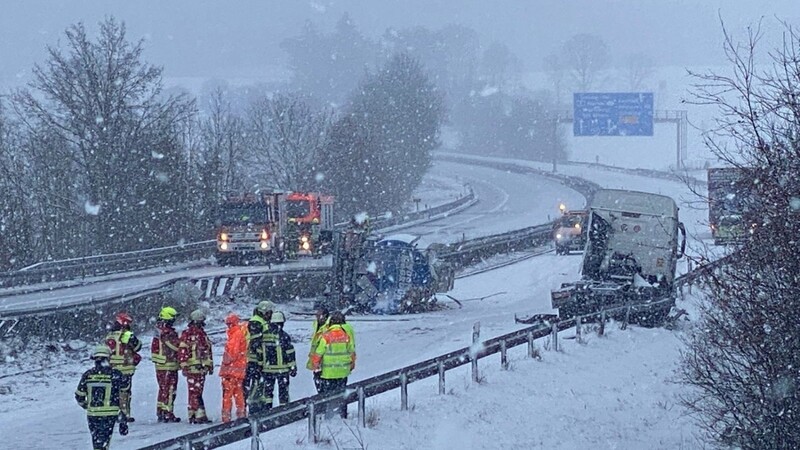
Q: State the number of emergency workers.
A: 9